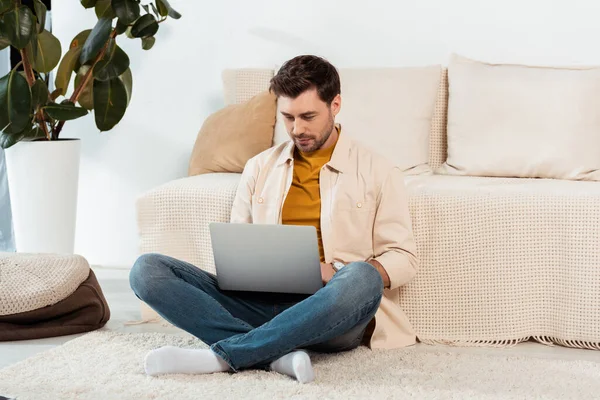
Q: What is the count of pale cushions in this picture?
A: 2